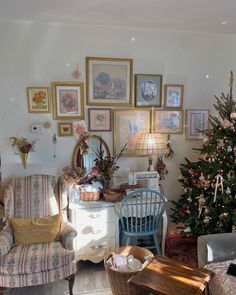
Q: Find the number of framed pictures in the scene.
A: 10